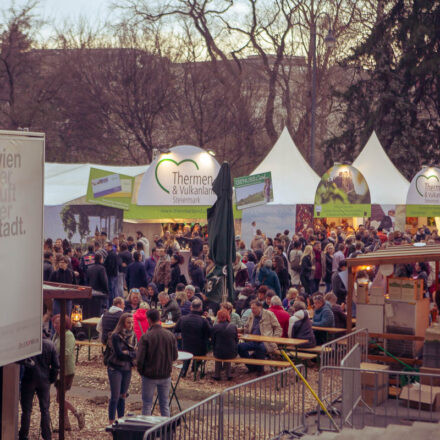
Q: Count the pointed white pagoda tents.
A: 2